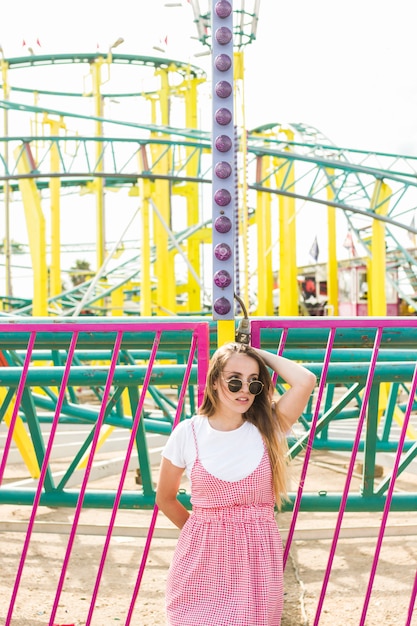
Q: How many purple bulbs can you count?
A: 12